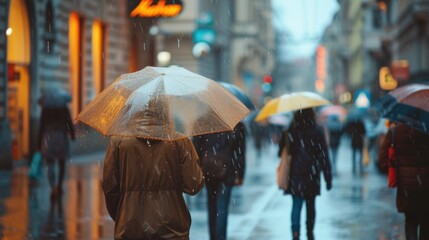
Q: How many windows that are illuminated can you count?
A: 3